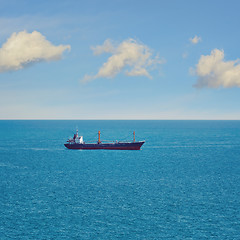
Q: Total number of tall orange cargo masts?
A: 2